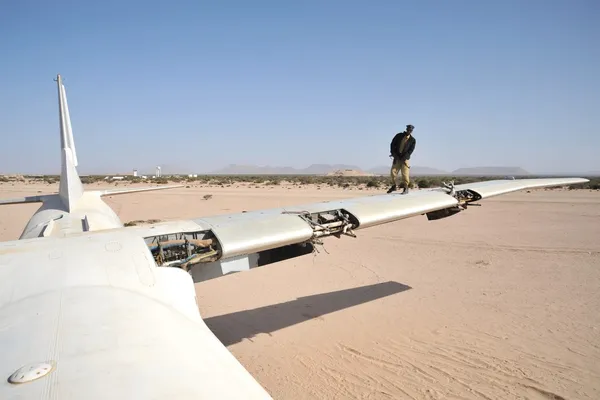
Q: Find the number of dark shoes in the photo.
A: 2